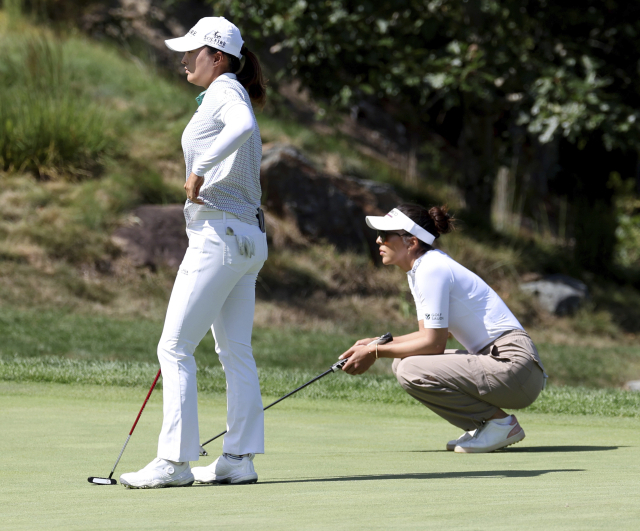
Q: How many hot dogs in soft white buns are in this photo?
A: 0